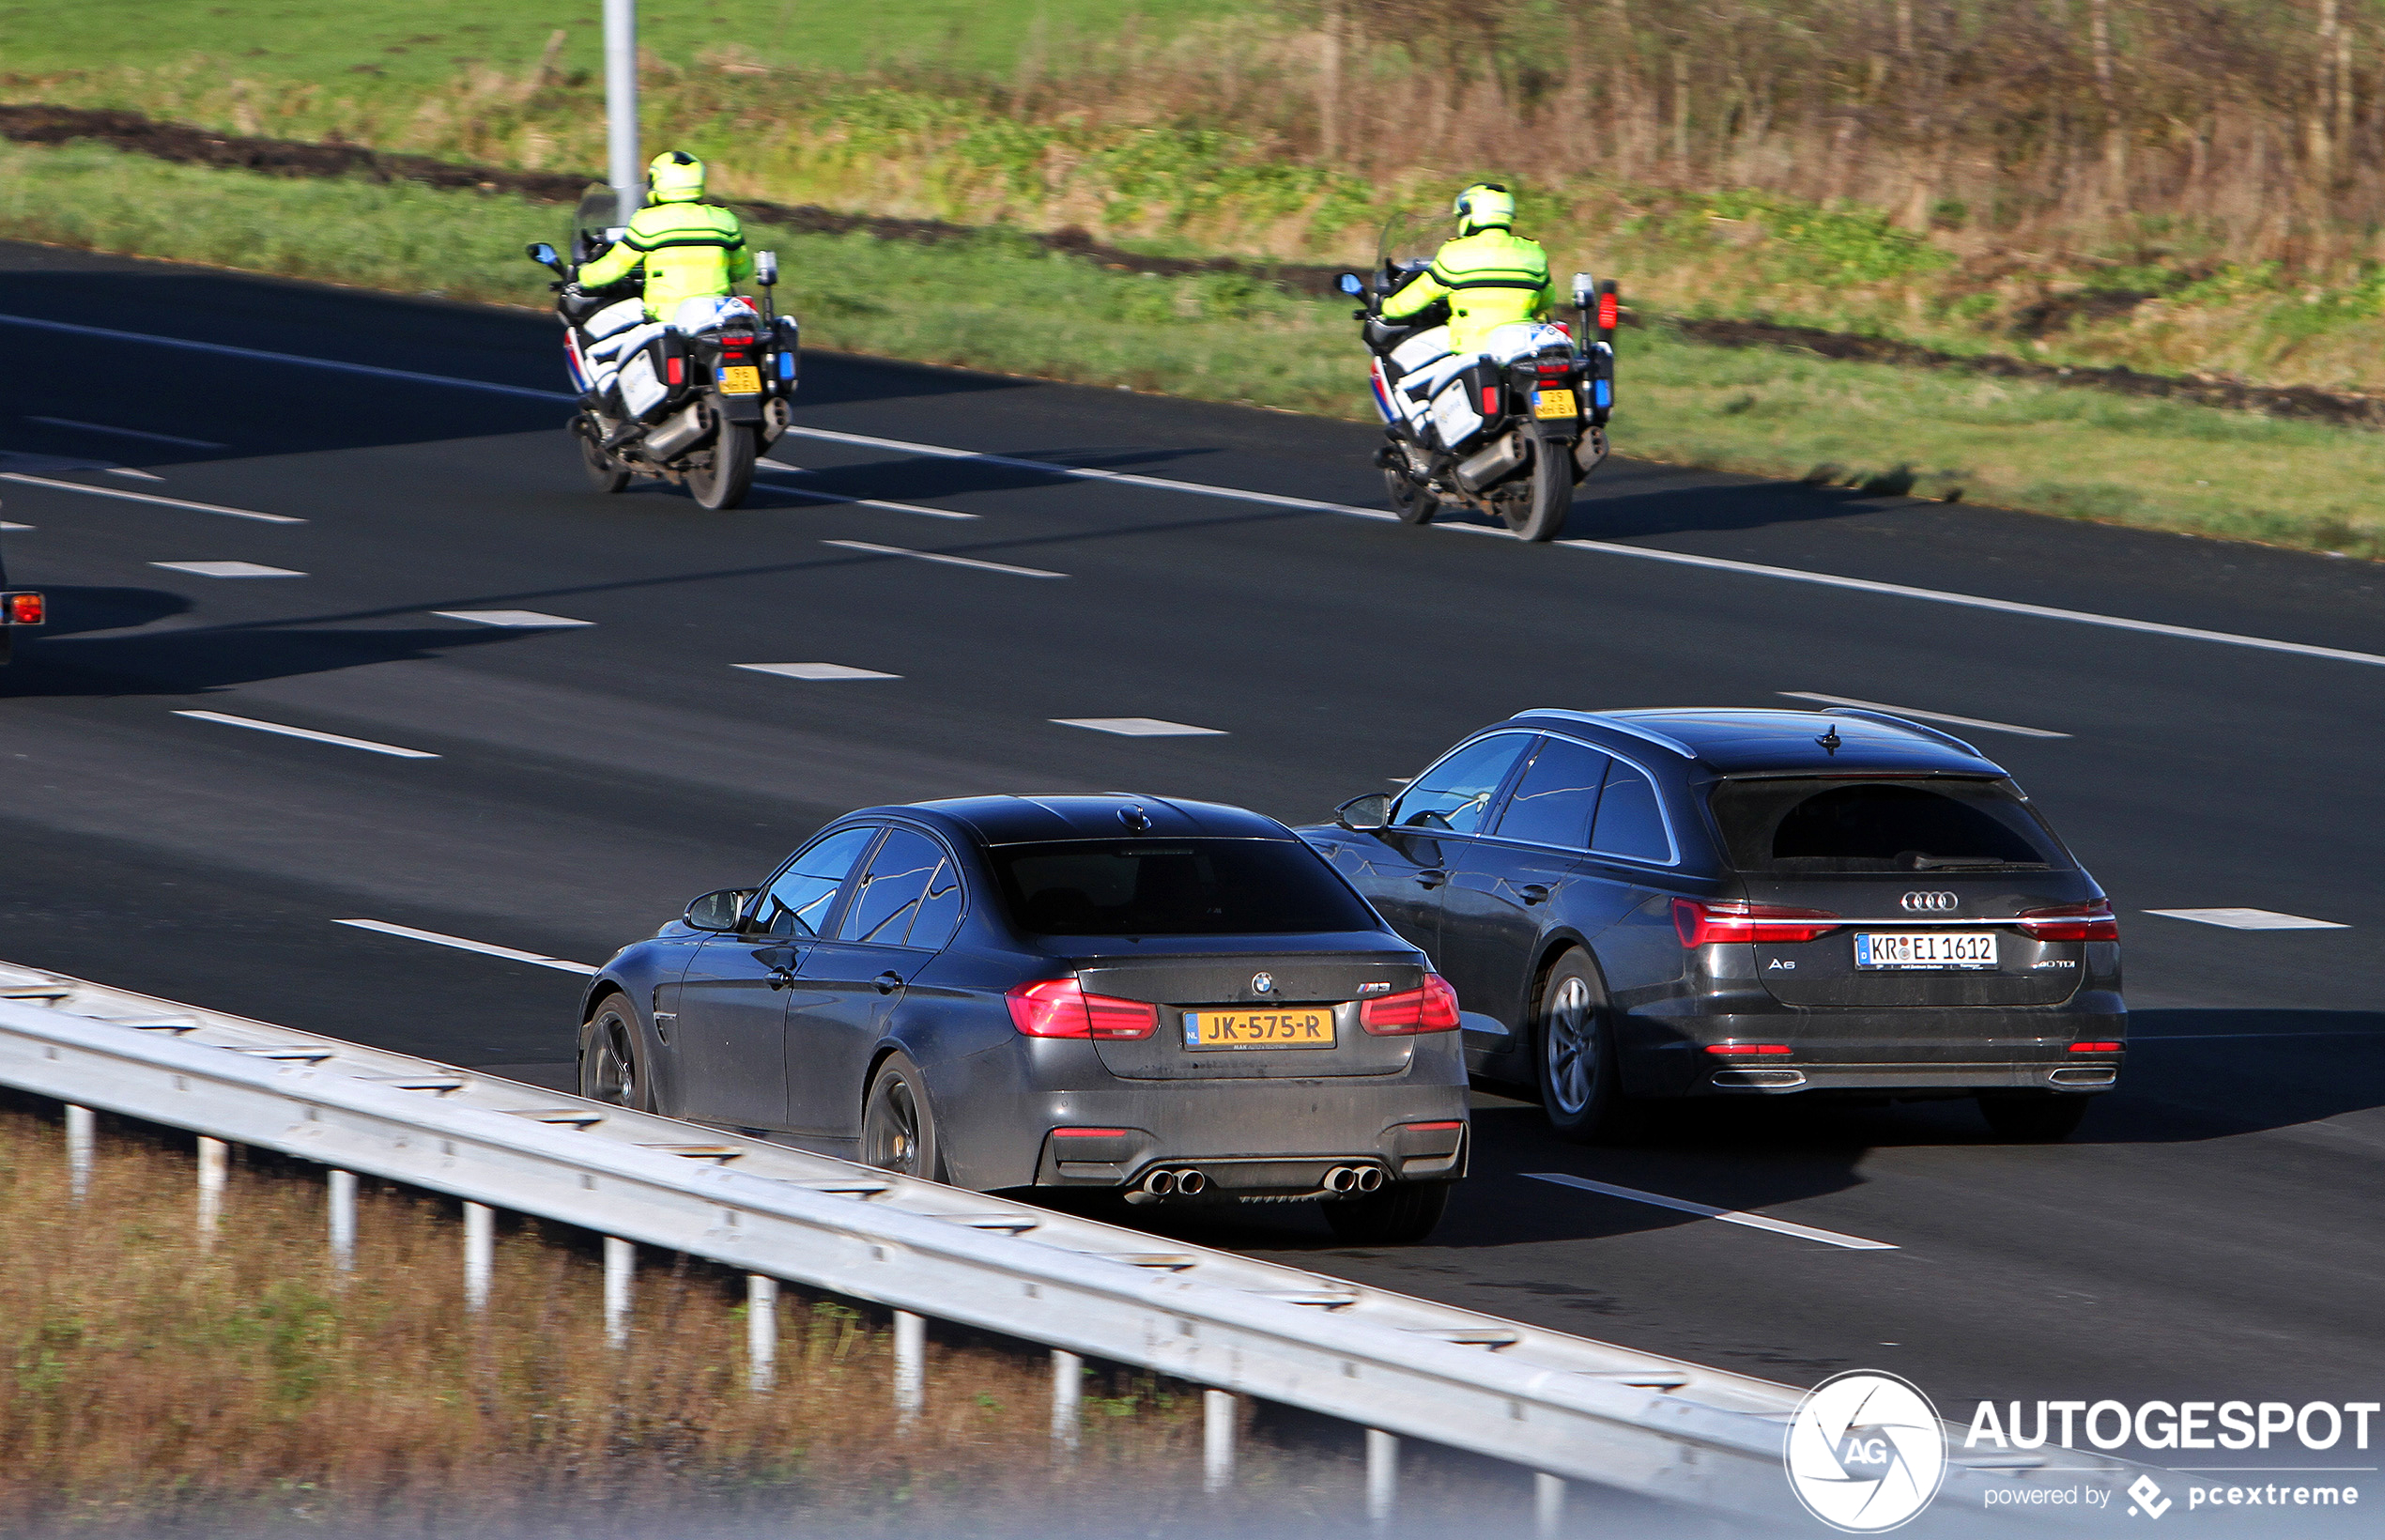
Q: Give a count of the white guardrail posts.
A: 11